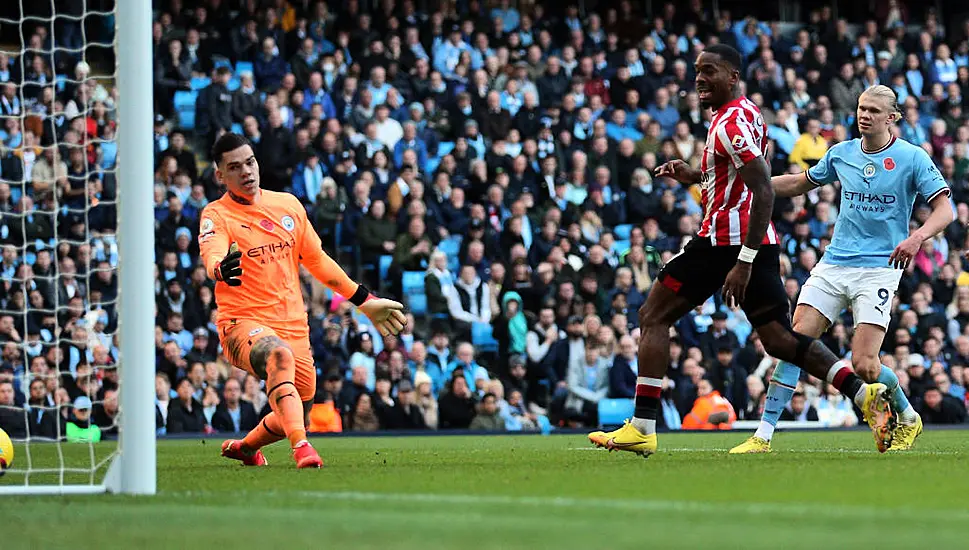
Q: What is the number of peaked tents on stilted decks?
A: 0